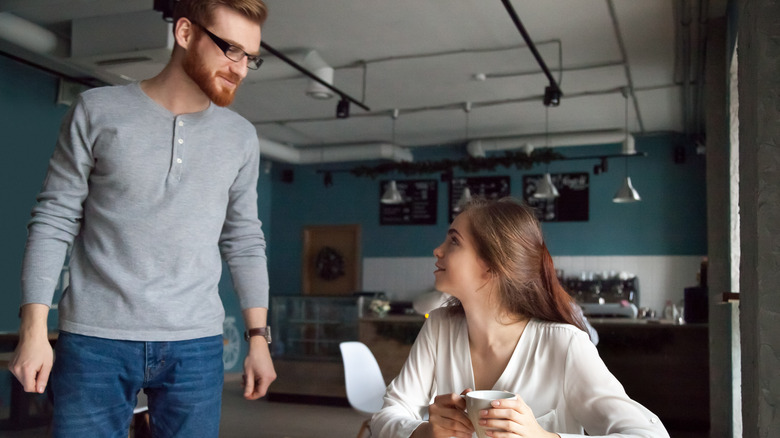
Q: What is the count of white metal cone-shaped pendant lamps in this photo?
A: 4